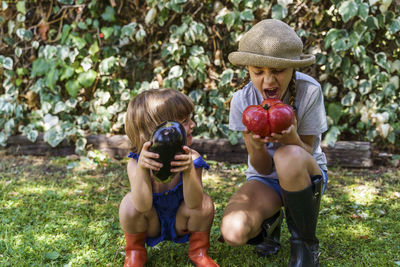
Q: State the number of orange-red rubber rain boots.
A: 2